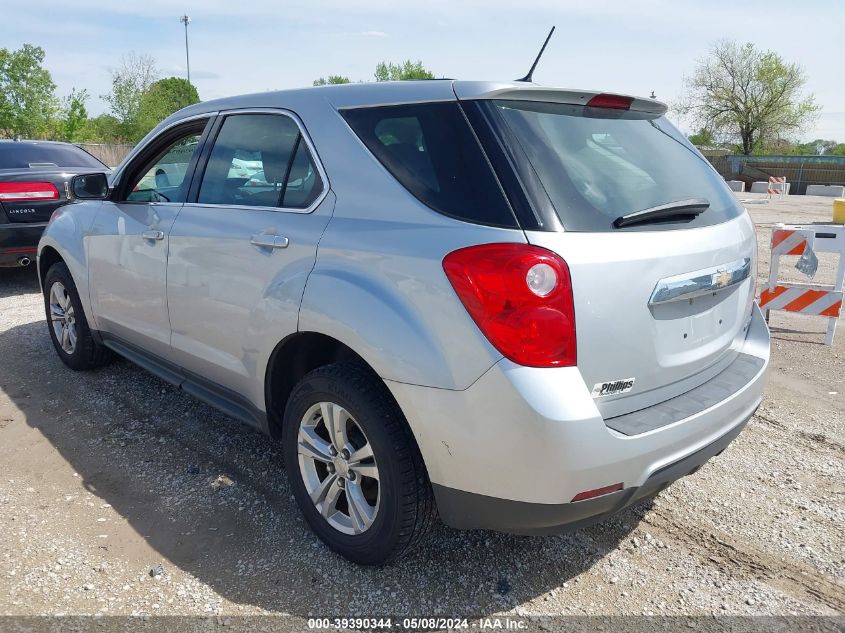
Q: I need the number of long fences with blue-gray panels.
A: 1